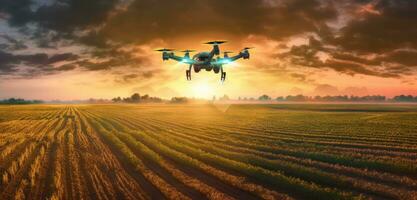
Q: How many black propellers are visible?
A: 5